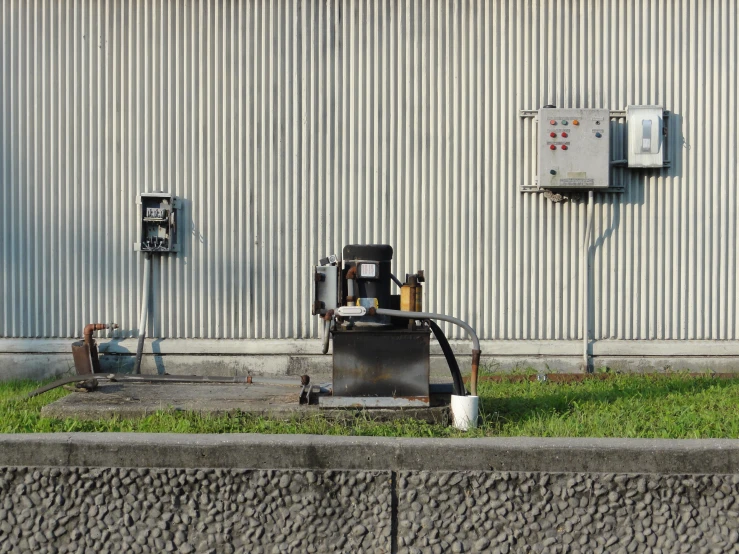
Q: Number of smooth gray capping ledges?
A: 1